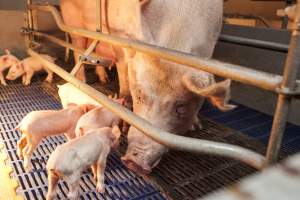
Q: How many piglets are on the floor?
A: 6